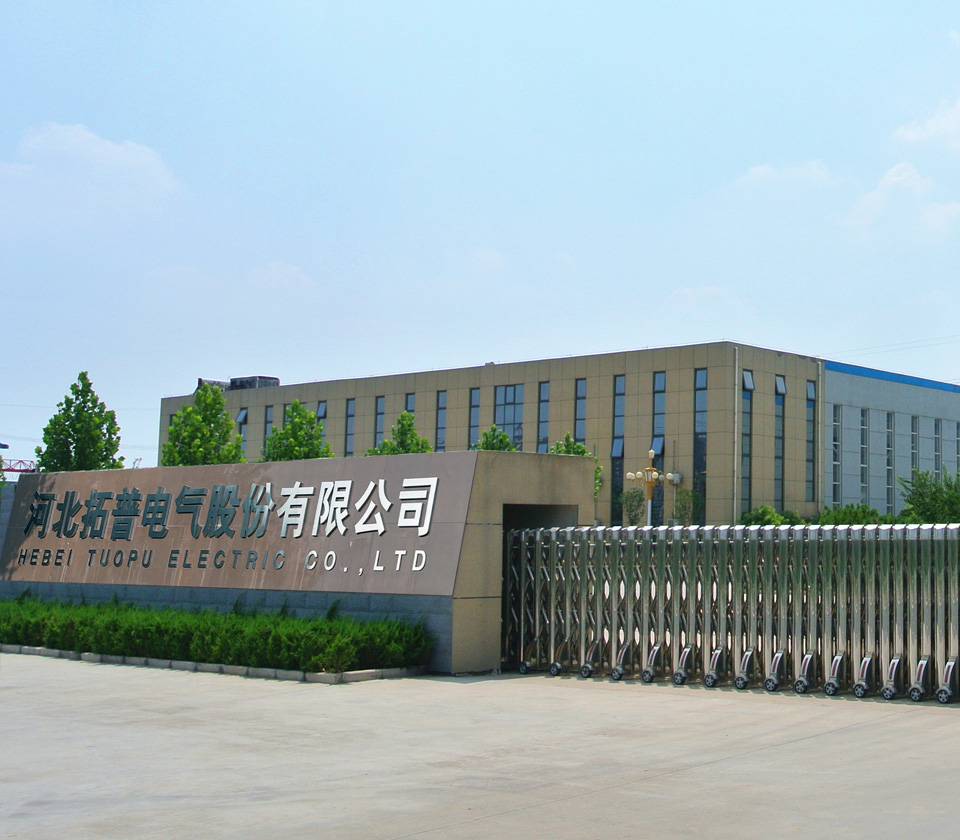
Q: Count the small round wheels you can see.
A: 15